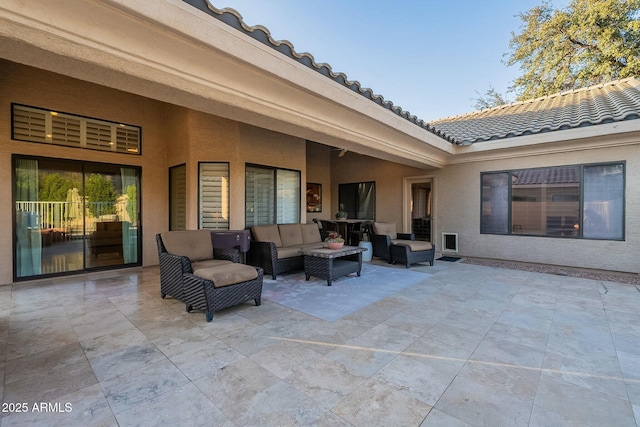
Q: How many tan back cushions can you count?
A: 5